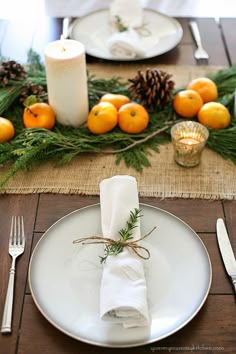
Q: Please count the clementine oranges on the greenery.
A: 8